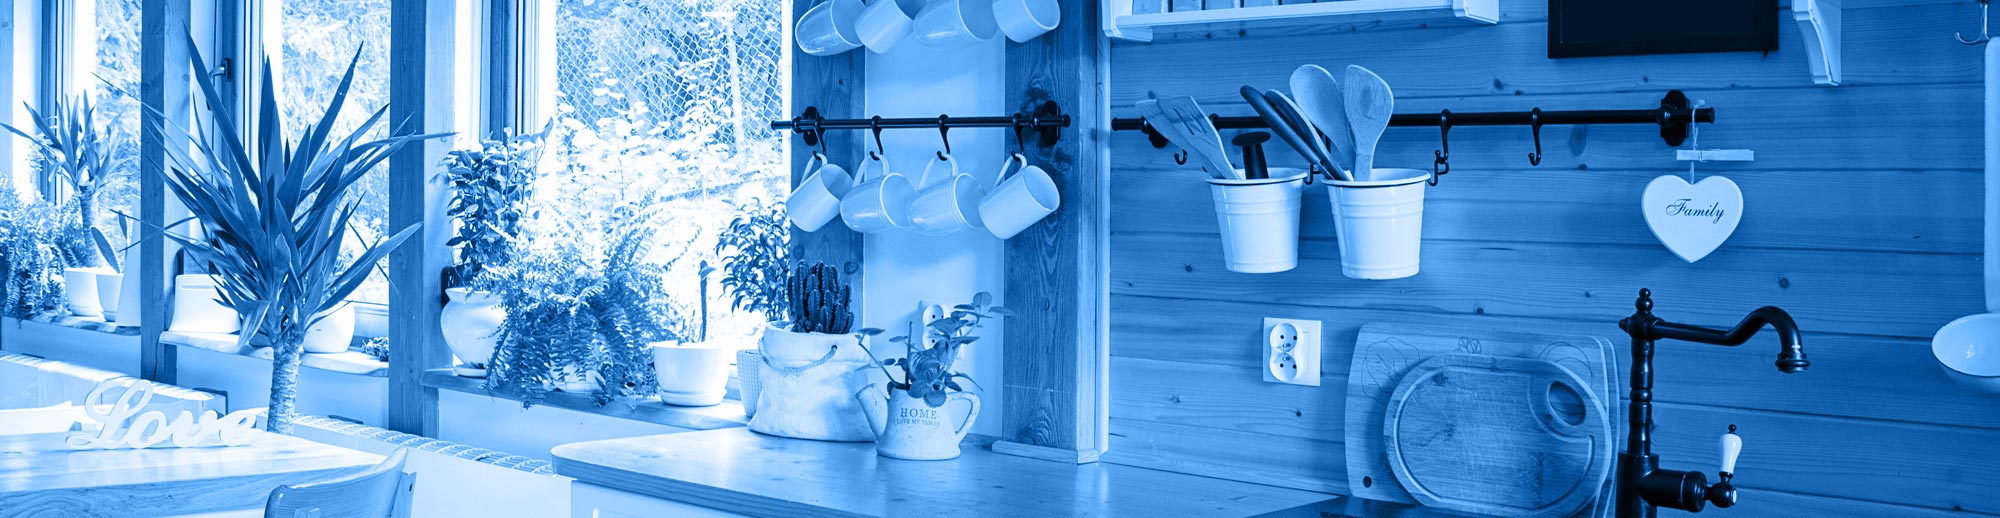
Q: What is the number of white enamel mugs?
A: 8